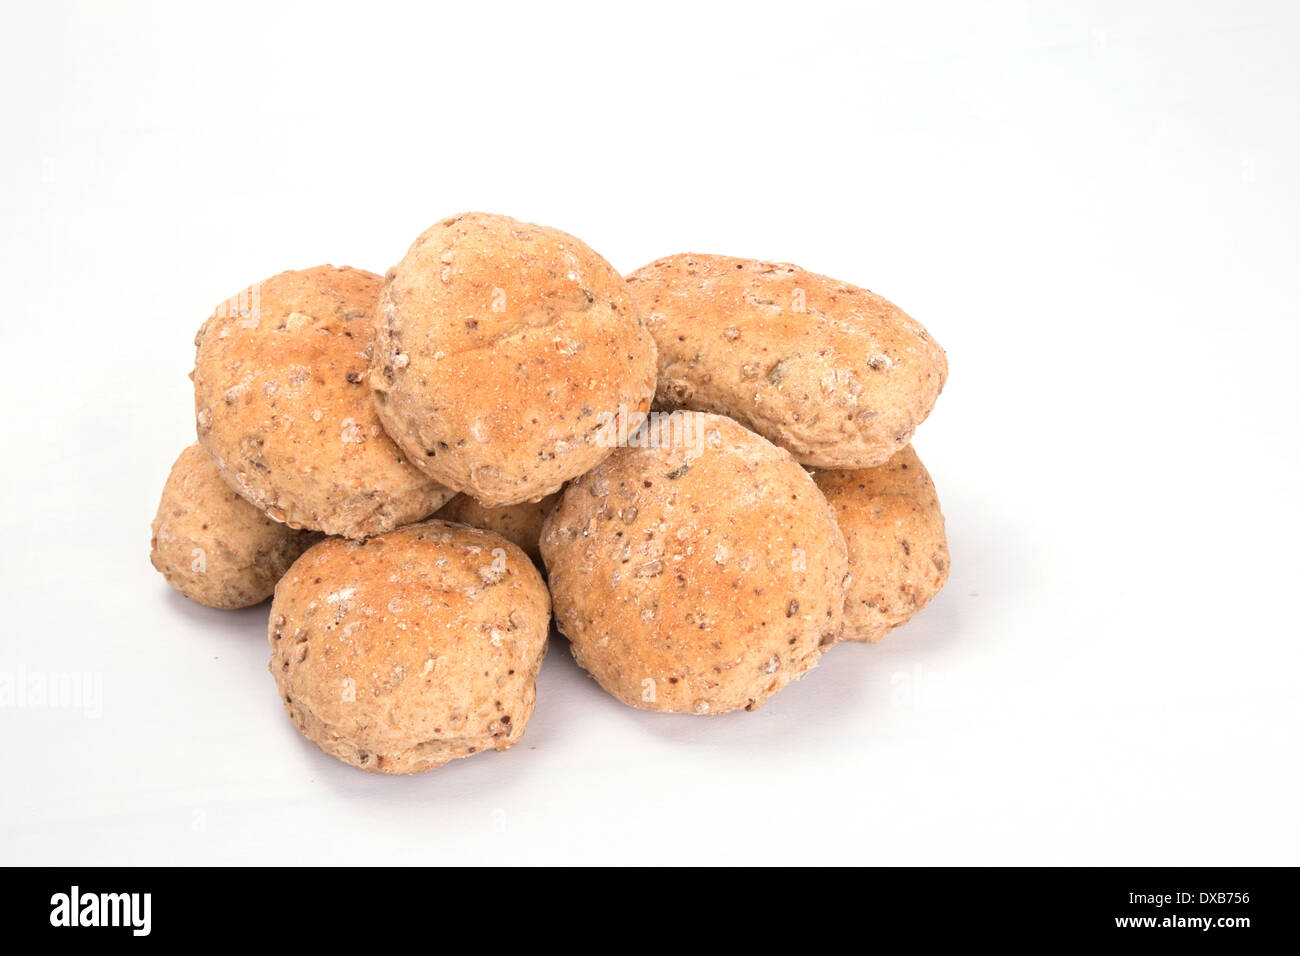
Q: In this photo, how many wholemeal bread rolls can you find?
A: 8